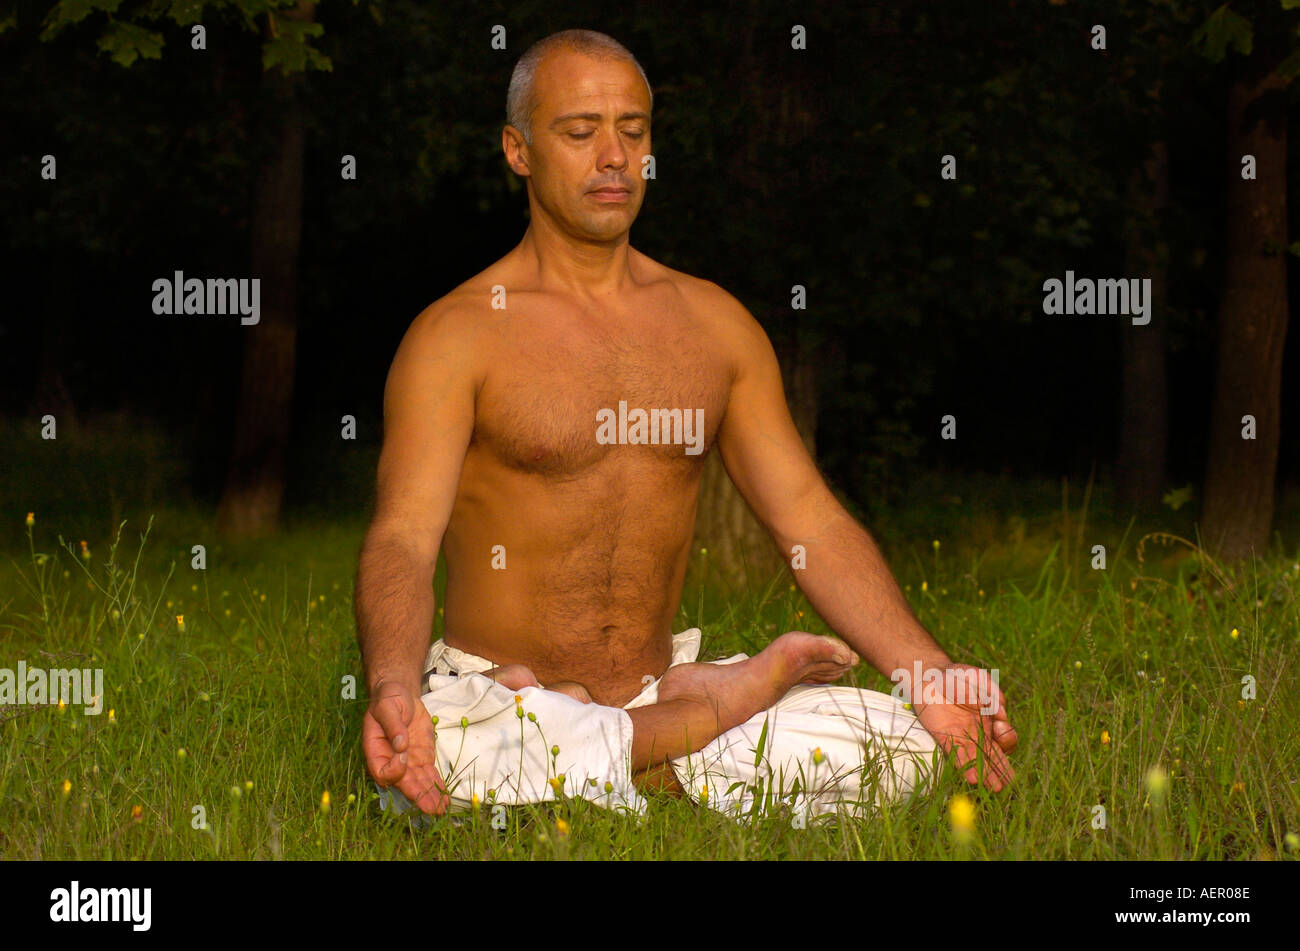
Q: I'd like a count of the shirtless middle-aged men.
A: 1